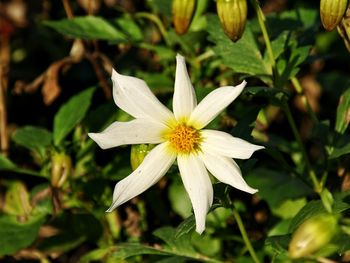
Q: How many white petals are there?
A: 8